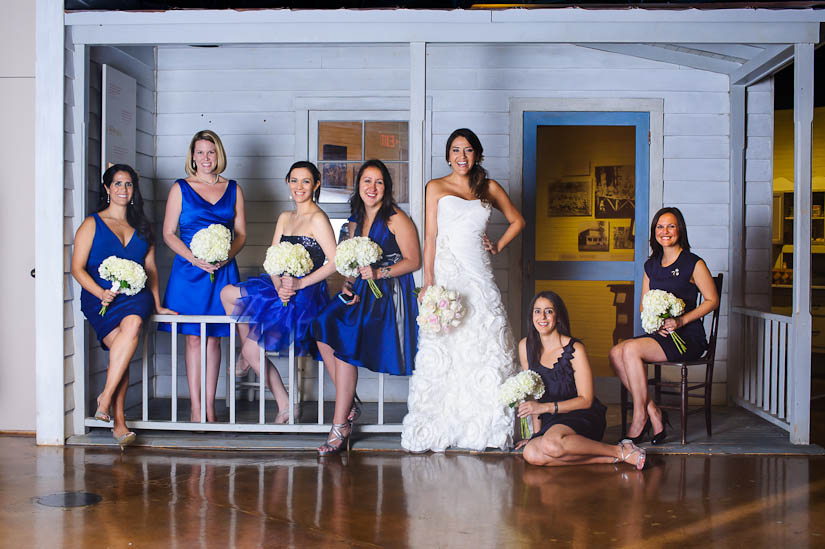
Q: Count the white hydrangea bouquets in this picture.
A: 6